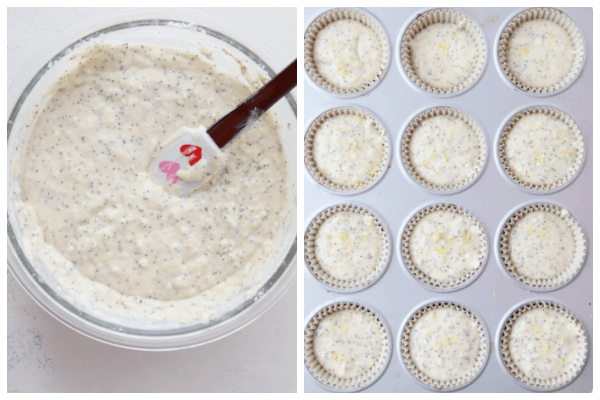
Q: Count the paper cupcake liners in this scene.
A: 12